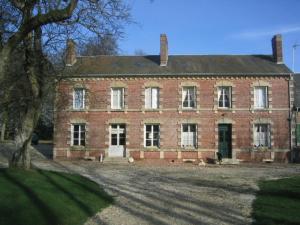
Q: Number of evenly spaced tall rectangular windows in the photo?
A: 10